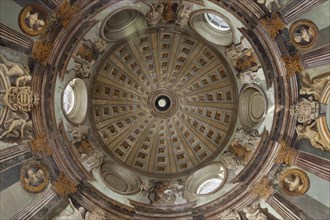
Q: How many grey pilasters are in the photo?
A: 8